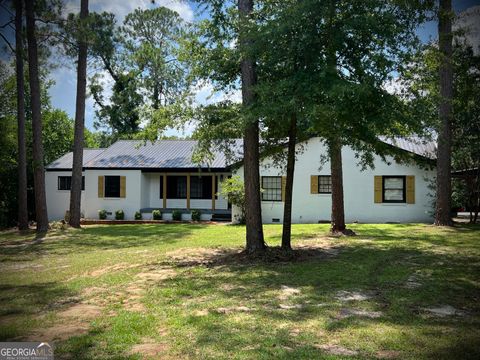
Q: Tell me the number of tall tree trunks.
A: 7